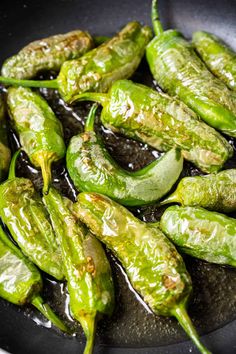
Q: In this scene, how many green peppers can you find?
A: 14